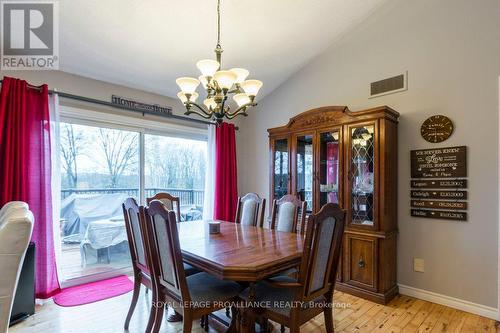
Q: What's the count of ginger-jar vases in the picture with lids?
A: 0